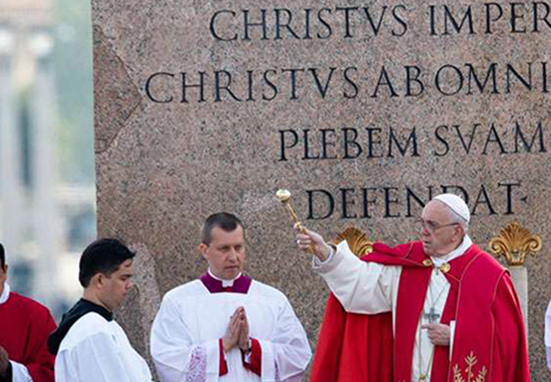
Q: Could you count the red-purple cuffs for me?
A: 2